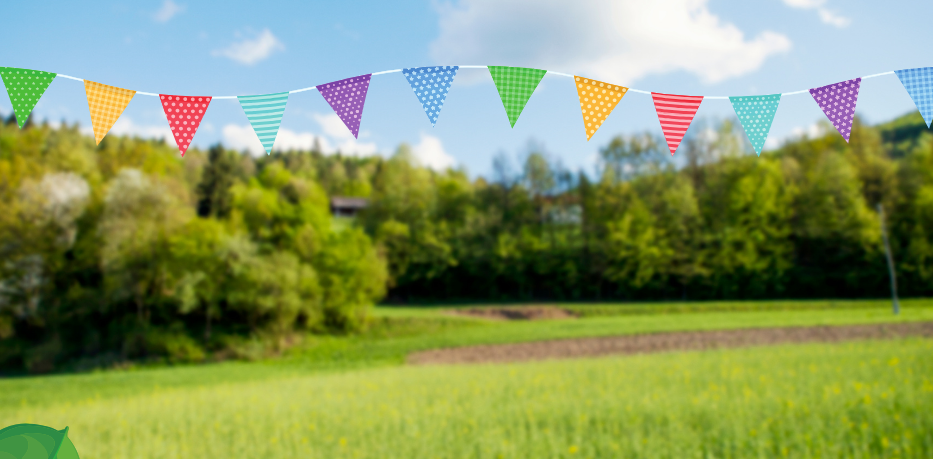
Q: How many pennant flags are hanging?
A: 12